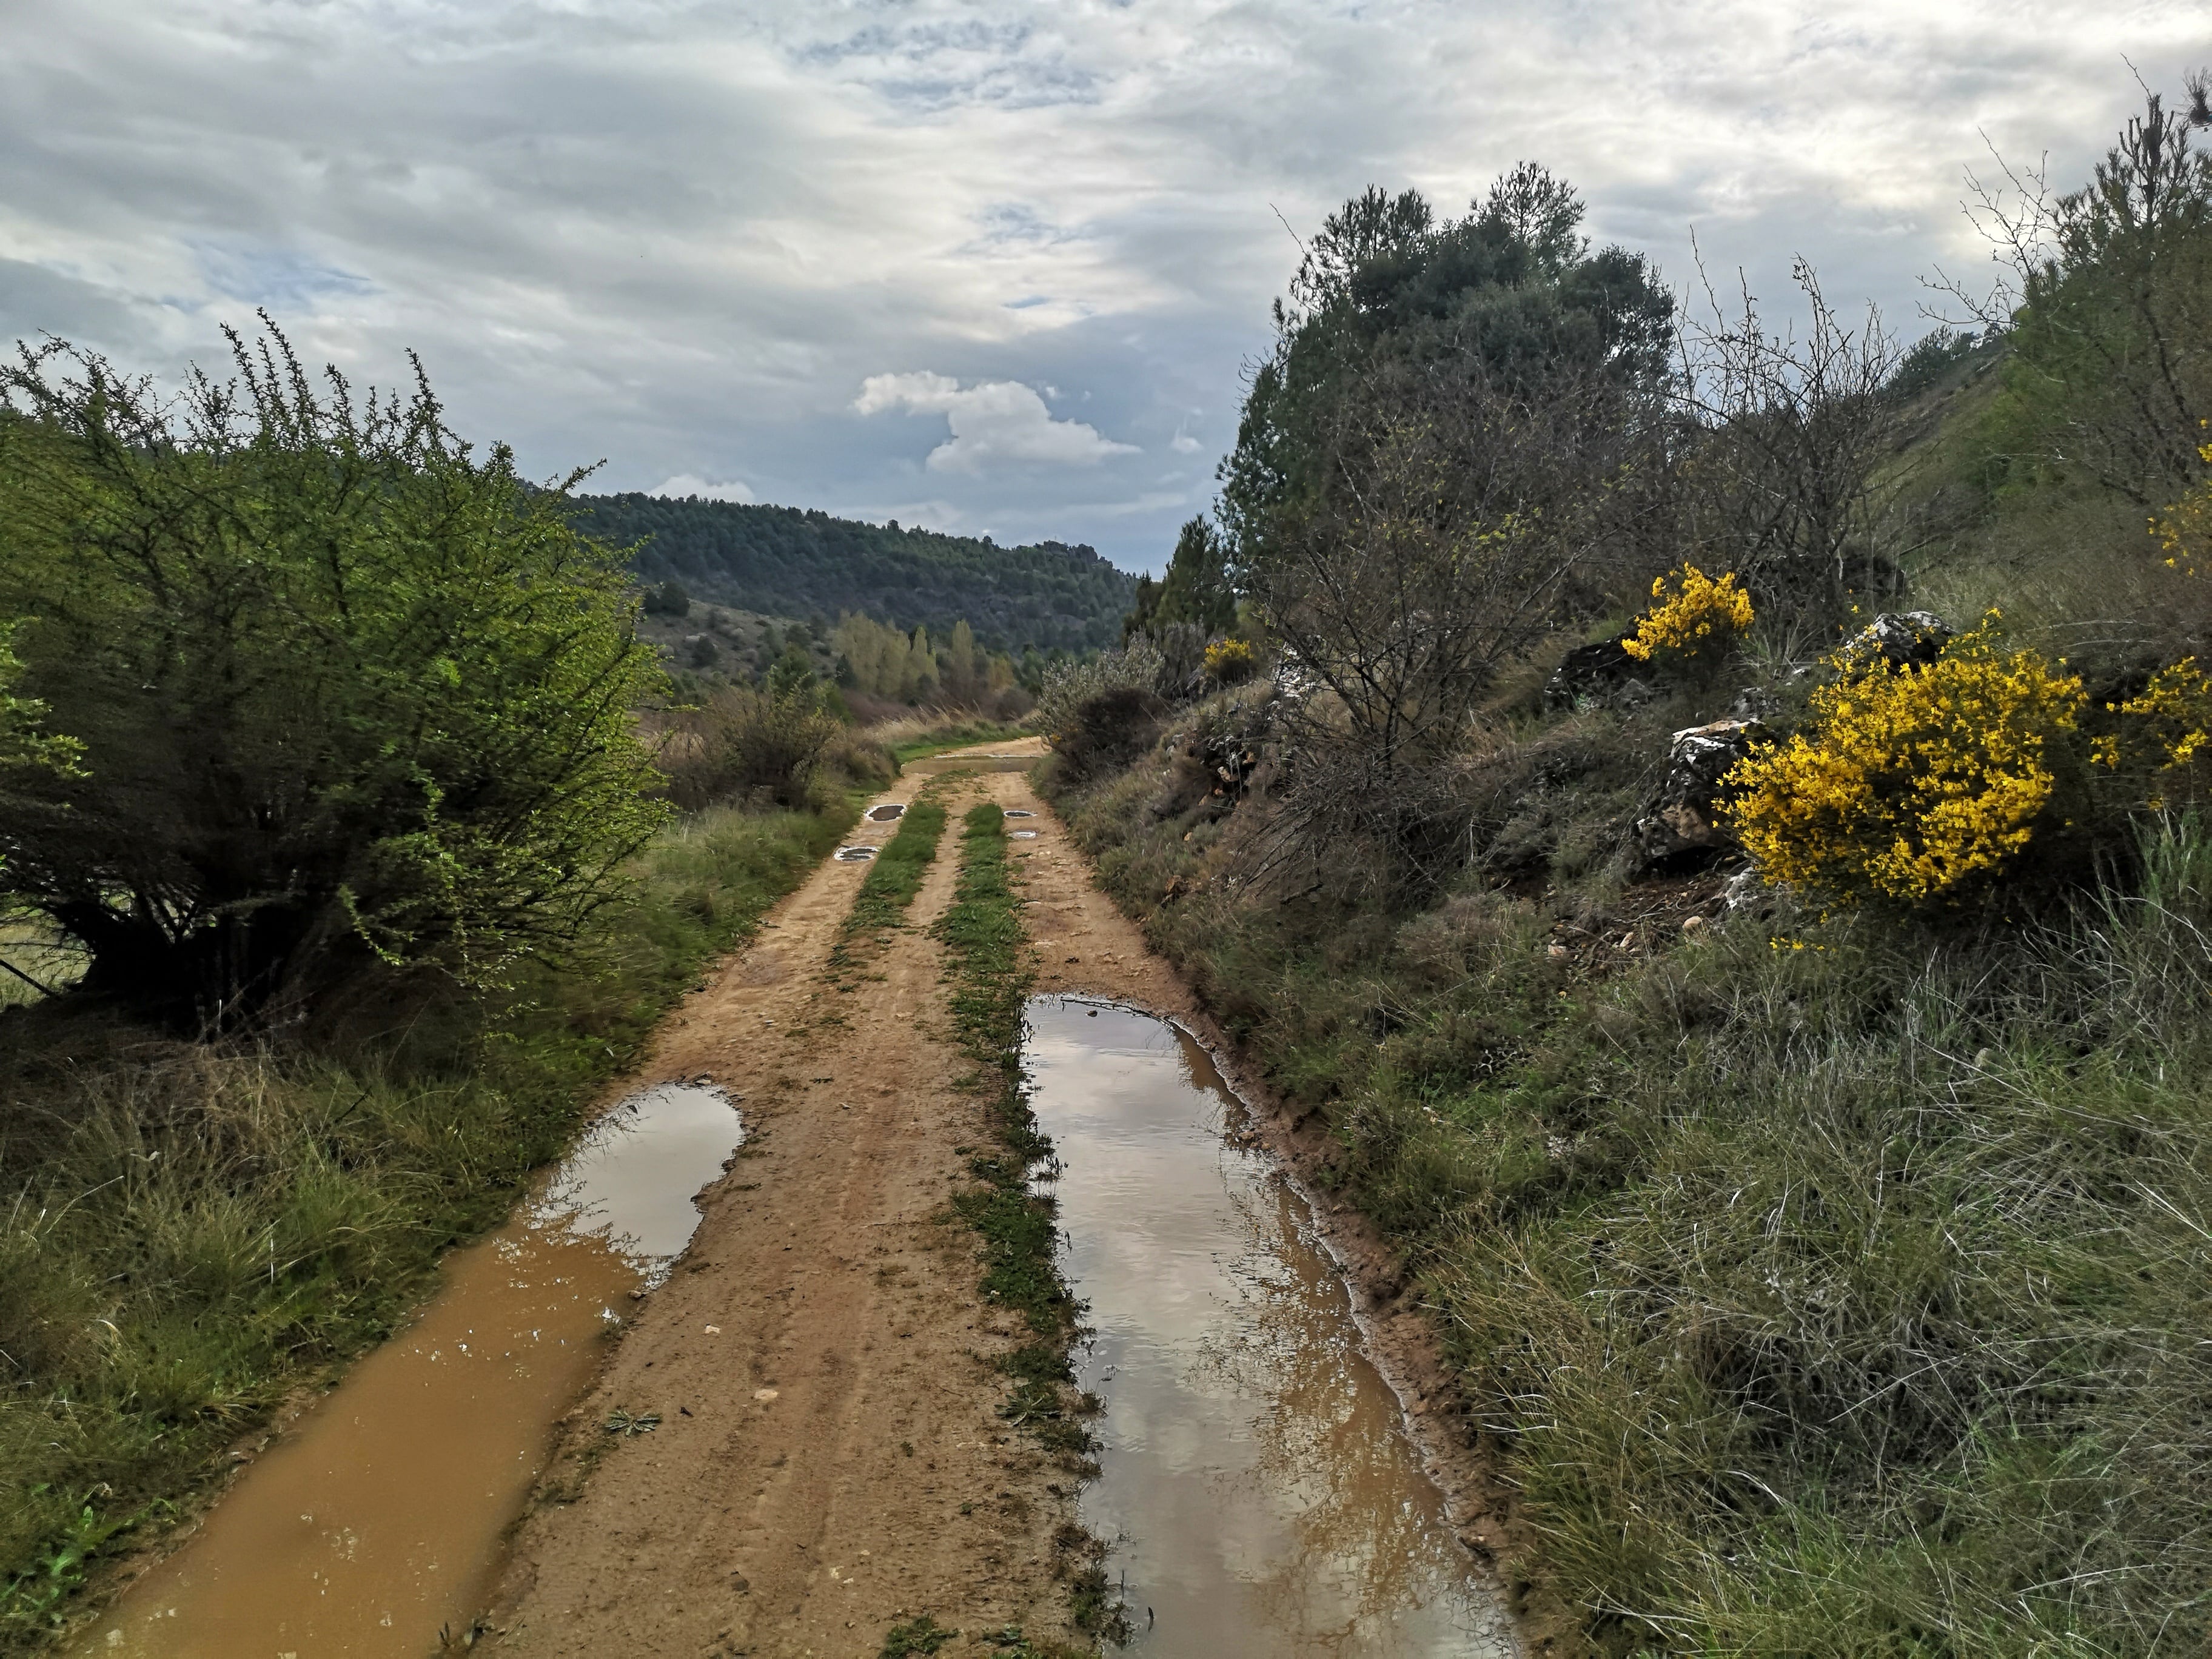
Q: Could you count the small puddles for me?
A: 4